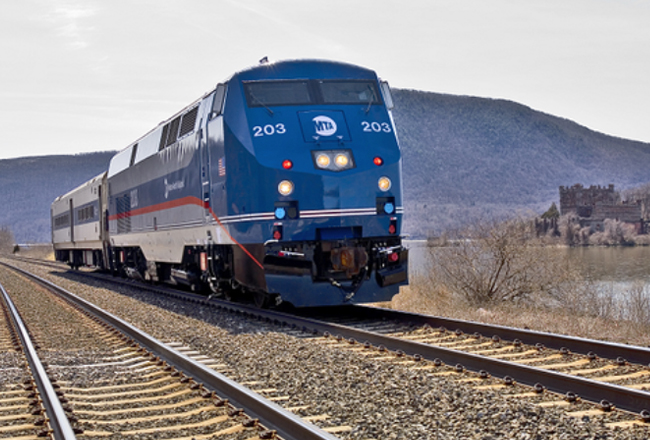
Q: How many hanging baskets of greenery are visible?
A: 0